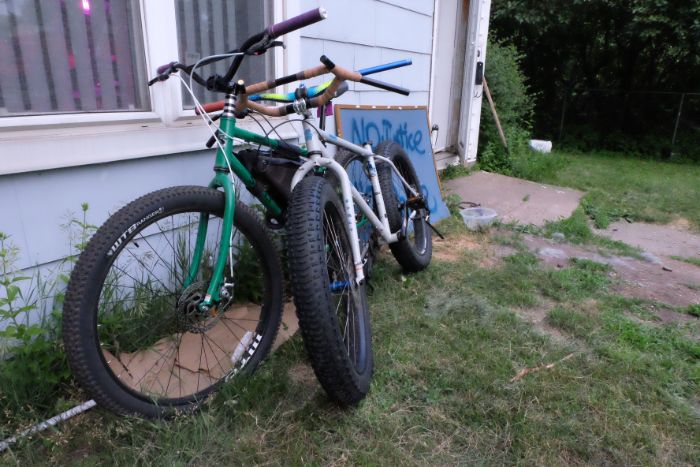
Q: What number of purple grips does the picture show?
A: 2